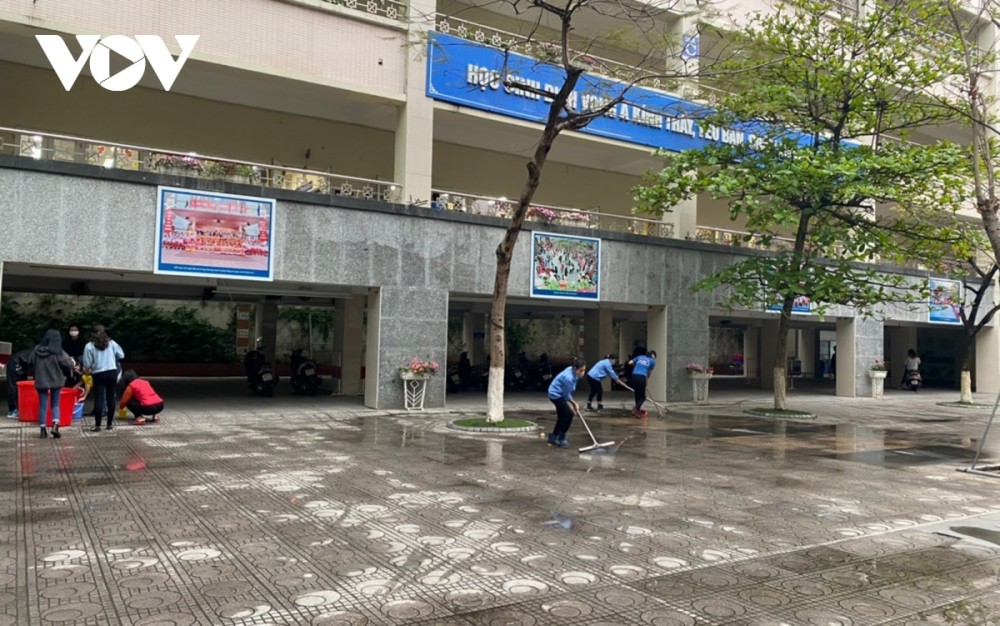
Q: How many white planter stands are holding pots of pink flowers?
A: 3